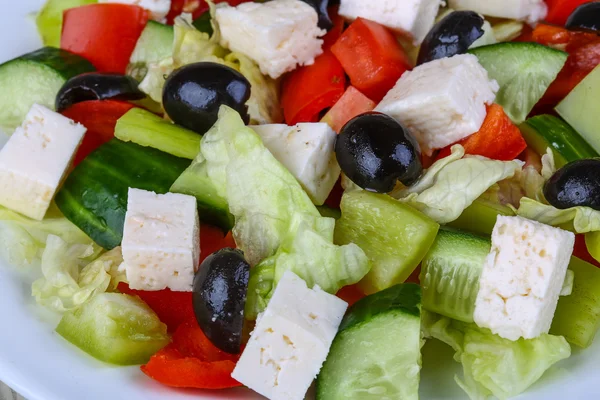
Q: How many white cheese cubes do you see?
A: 10